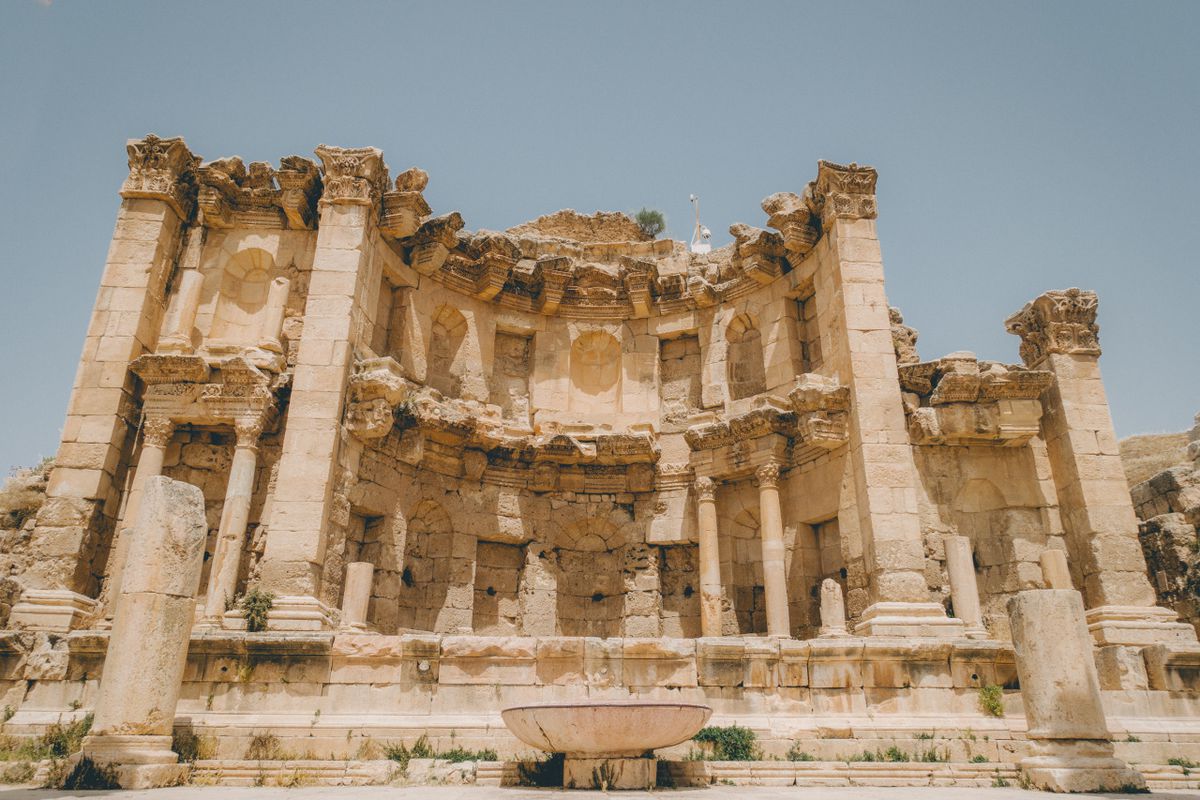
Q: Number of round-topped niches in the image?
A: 8